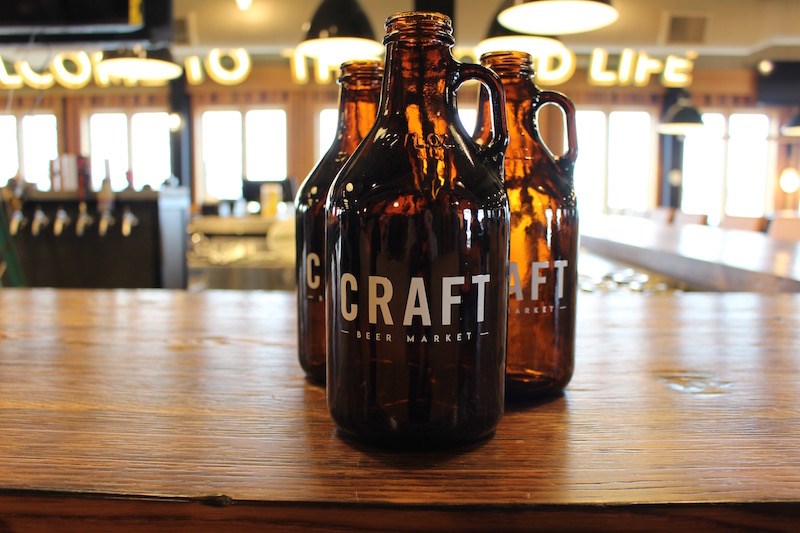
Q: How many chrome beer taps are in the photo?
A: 6